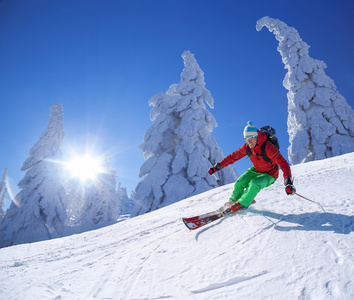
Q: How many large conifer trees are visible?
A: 3